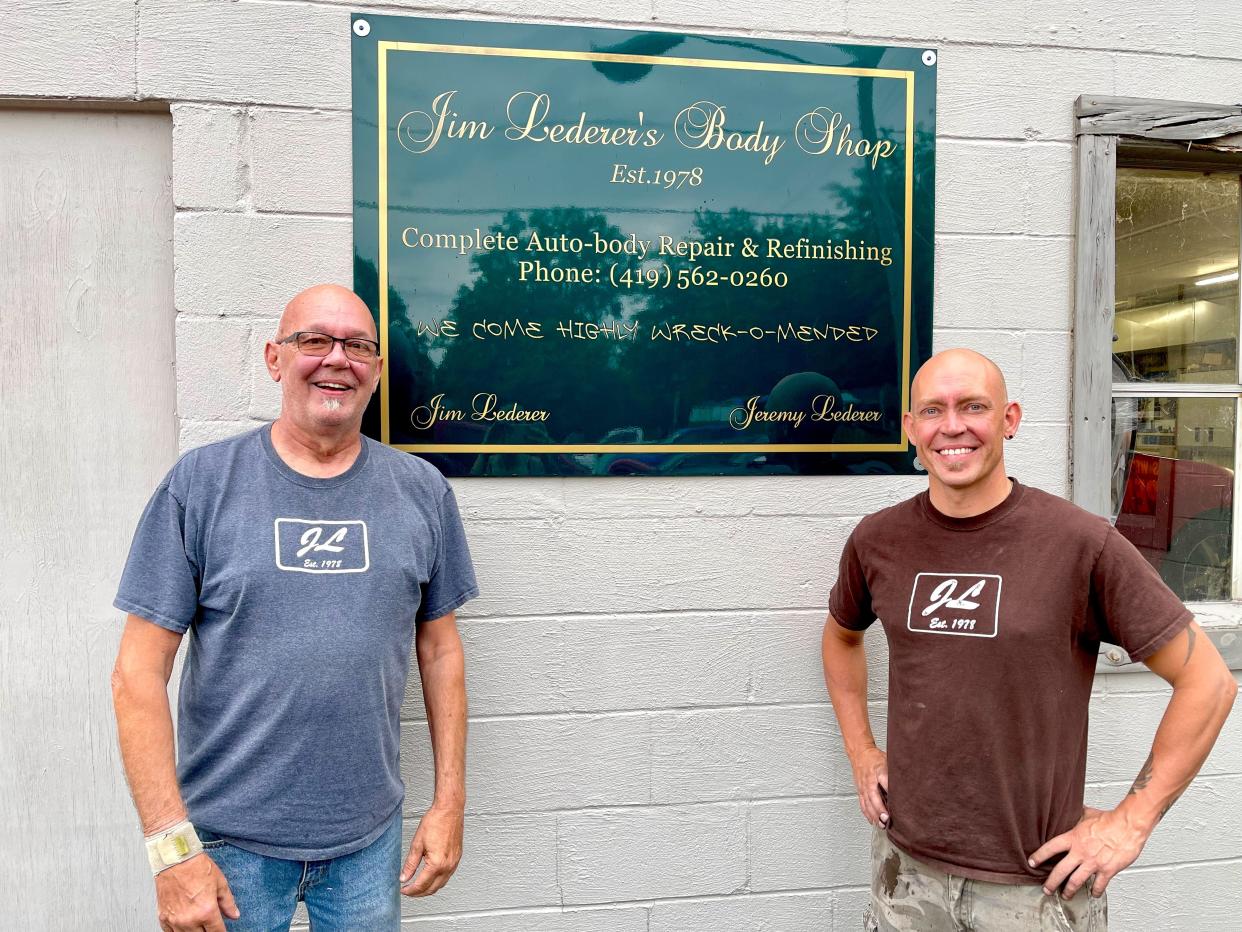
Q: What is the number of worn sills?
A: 1